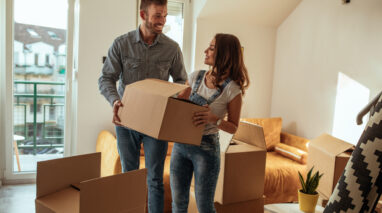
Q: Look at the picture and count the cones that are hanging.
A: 0